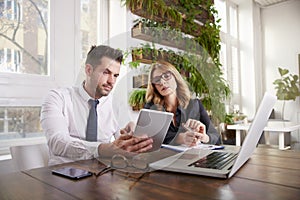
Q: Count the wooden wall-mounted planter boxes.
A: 5